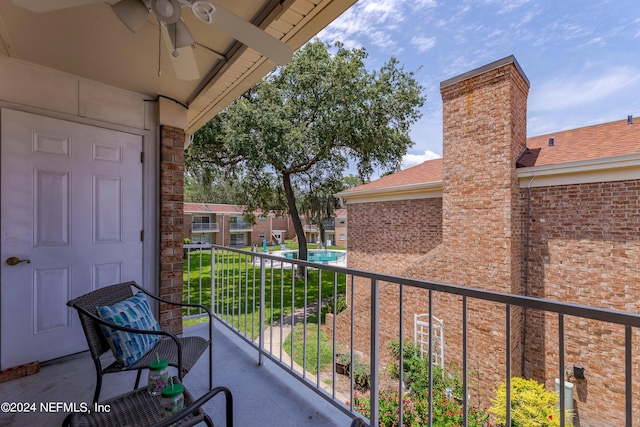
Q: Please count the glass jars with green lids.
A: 2